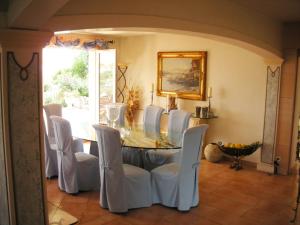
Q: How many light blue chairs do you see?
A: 7